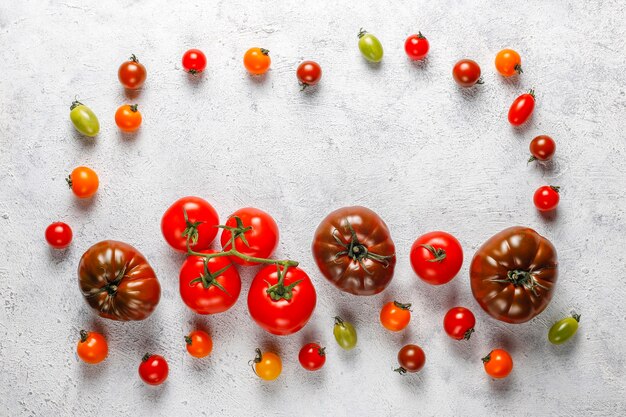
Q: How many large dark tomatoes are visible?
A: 3